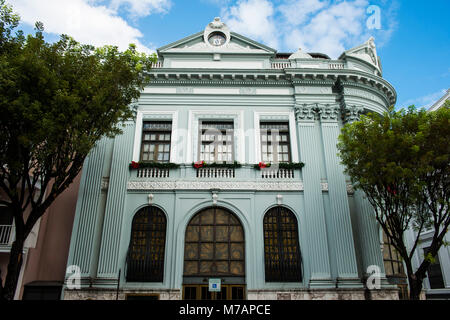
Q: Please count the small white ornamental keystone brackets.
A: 3